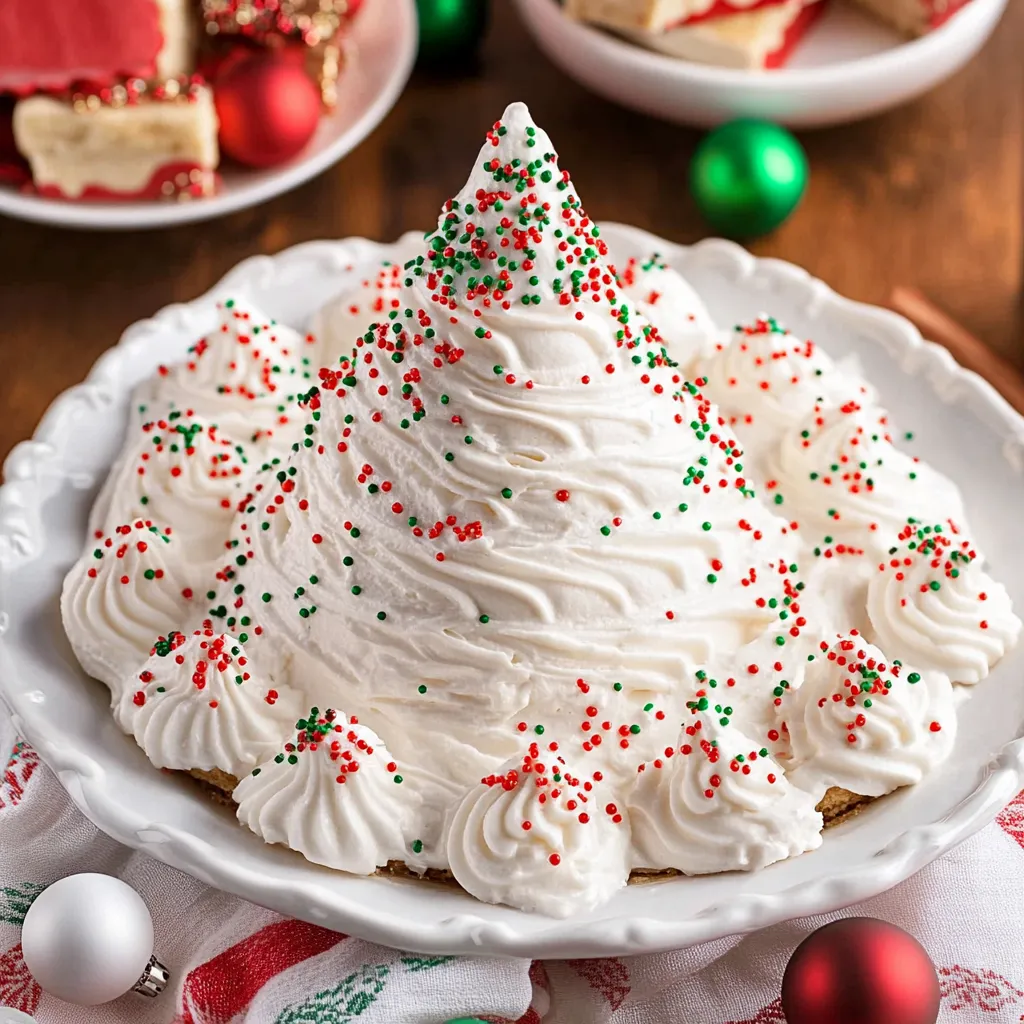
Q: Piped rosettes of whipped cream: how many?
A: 13